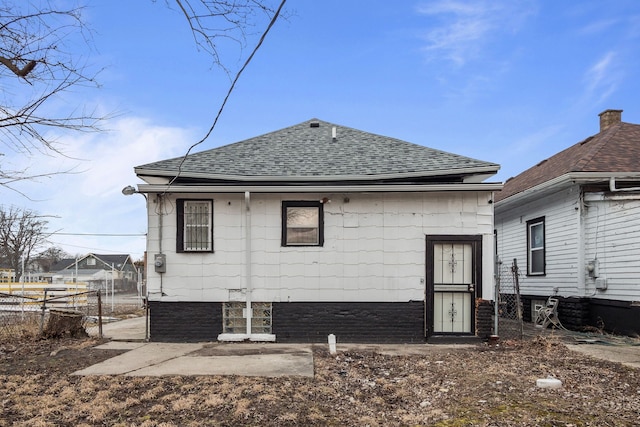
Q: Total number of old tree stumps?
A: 1